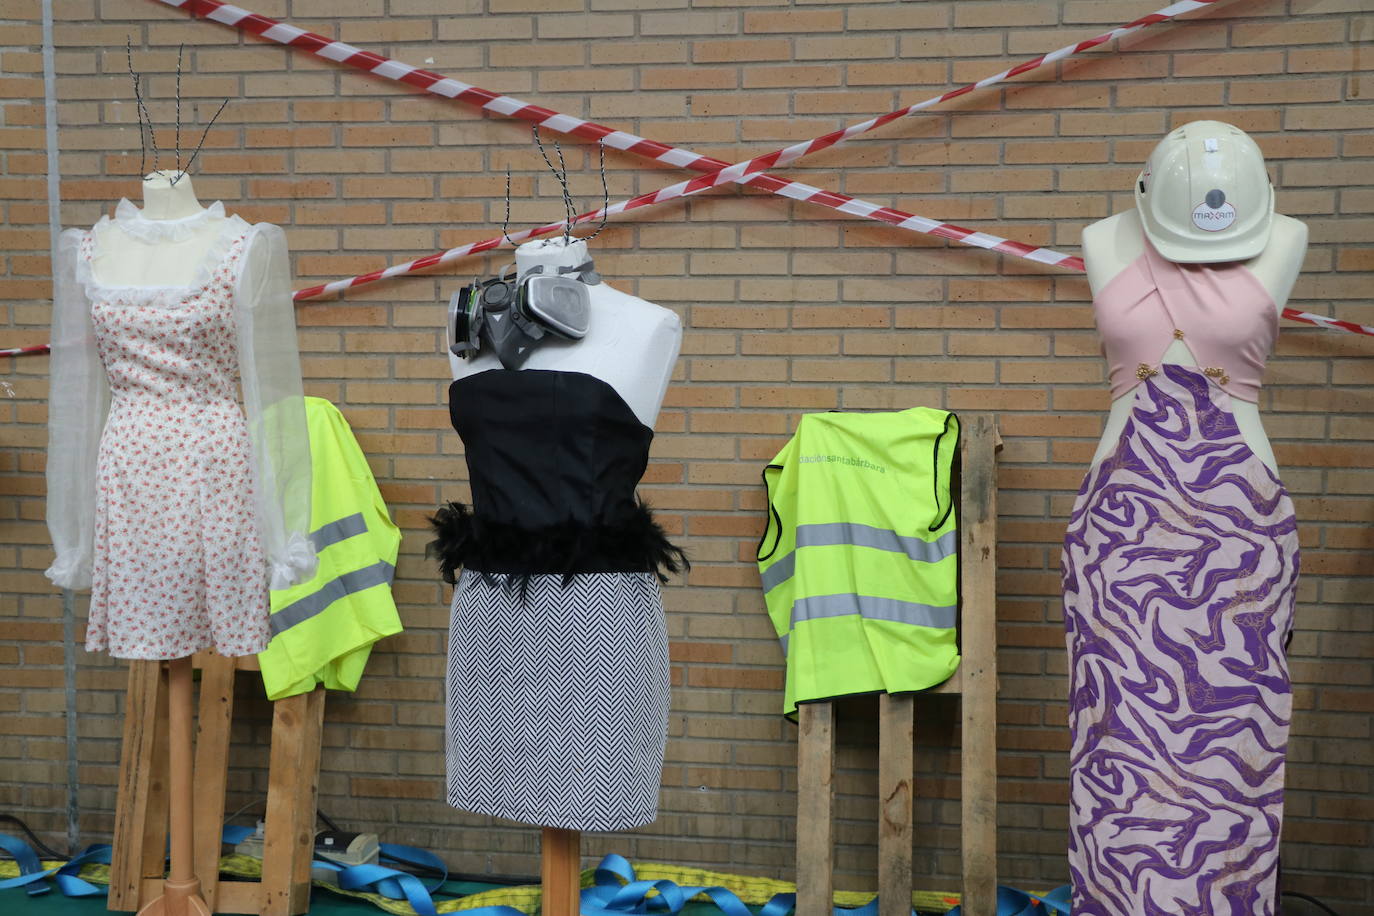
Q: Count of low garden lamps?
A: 0